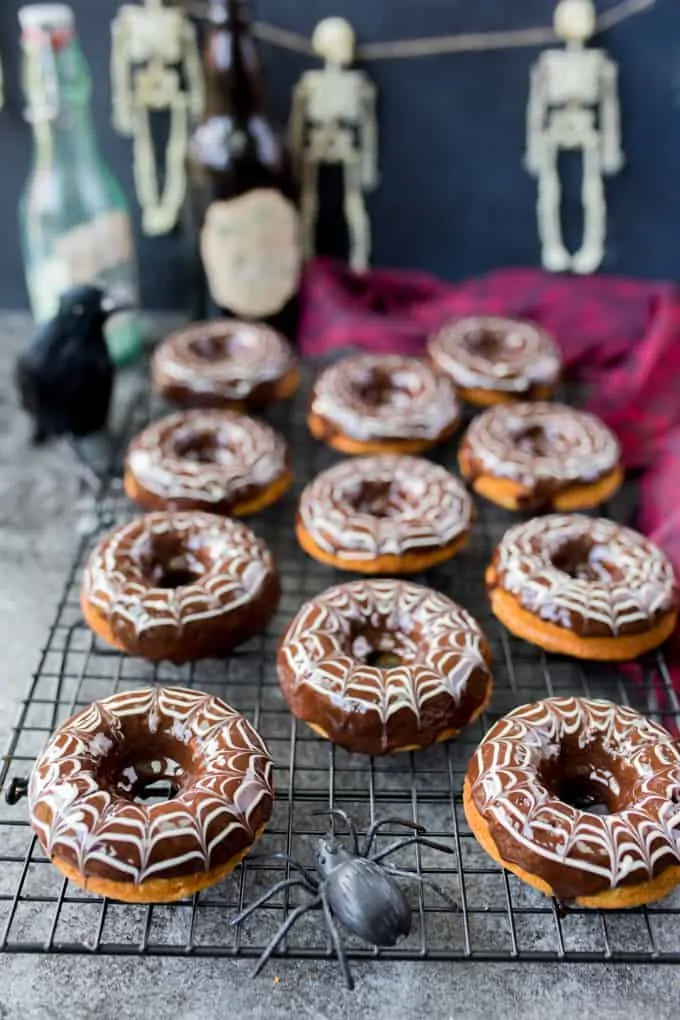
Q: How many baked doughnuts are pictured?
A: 11